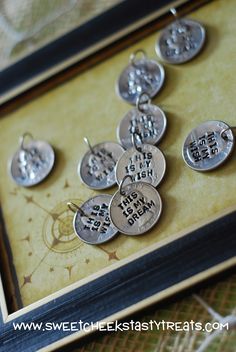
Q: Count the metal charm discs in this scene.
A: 9